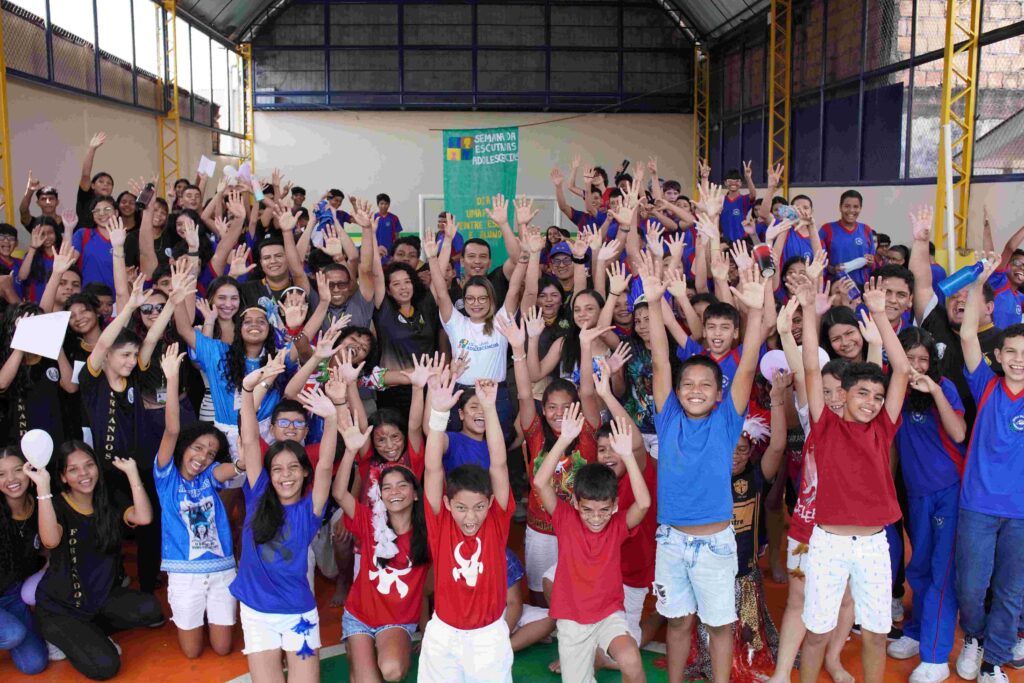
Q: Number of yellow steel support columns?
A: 6